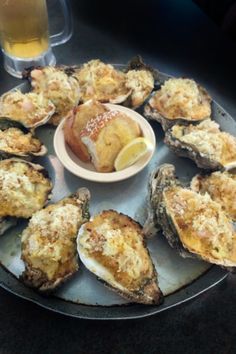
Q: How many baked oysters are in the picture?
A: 12